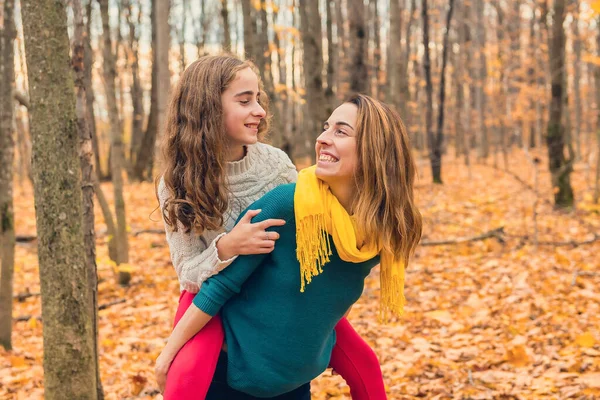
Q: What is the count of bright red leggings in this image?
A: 1